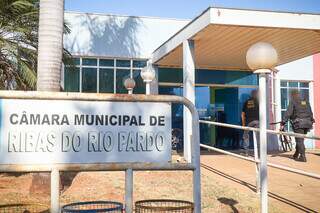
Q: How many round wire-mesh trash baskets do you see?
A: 3